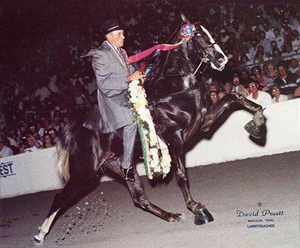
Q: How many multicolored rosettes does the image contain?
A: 1